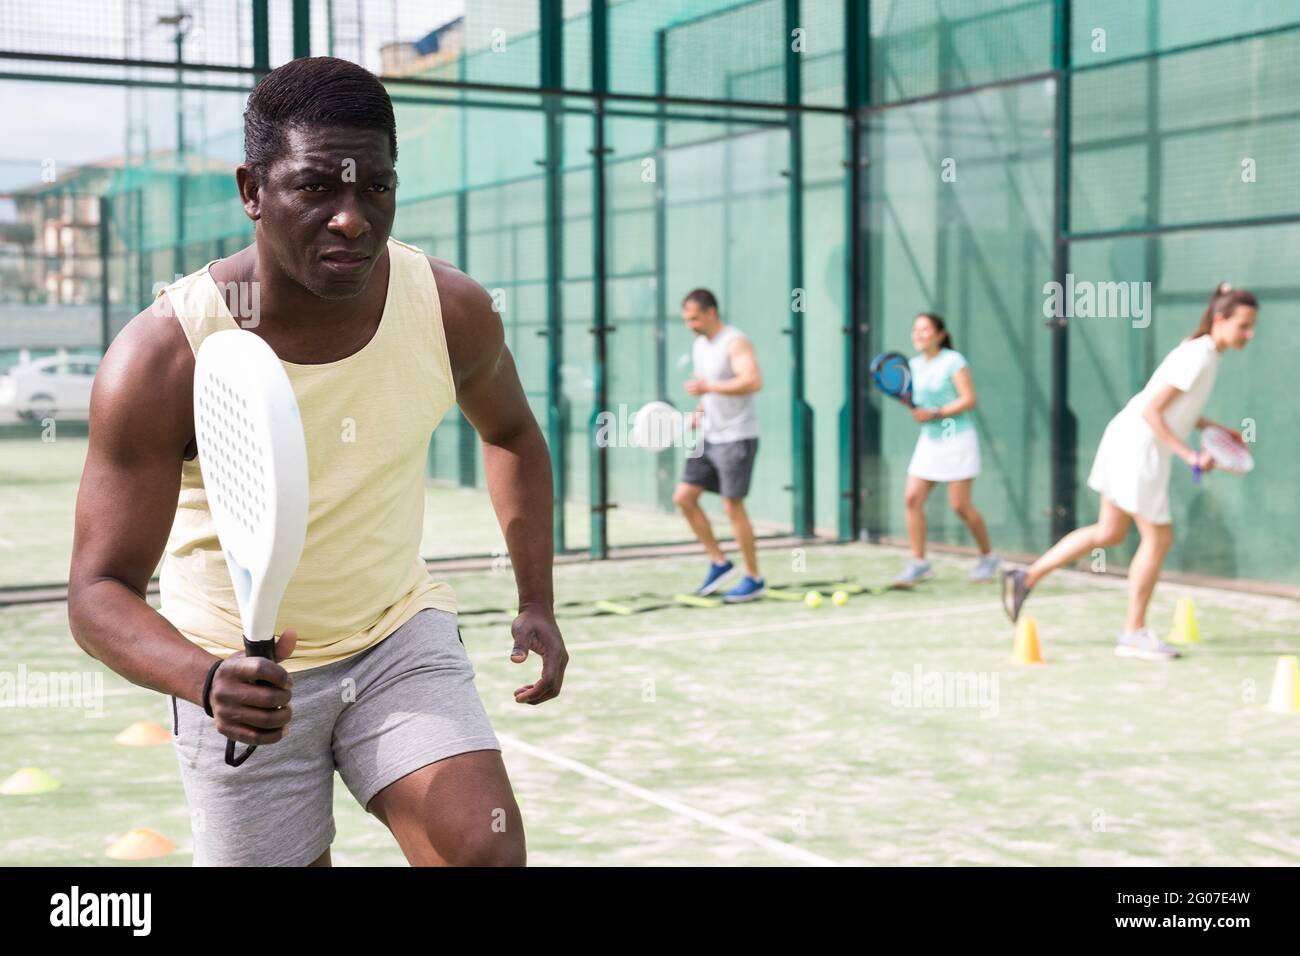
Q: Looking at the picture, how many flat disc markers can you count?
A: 3